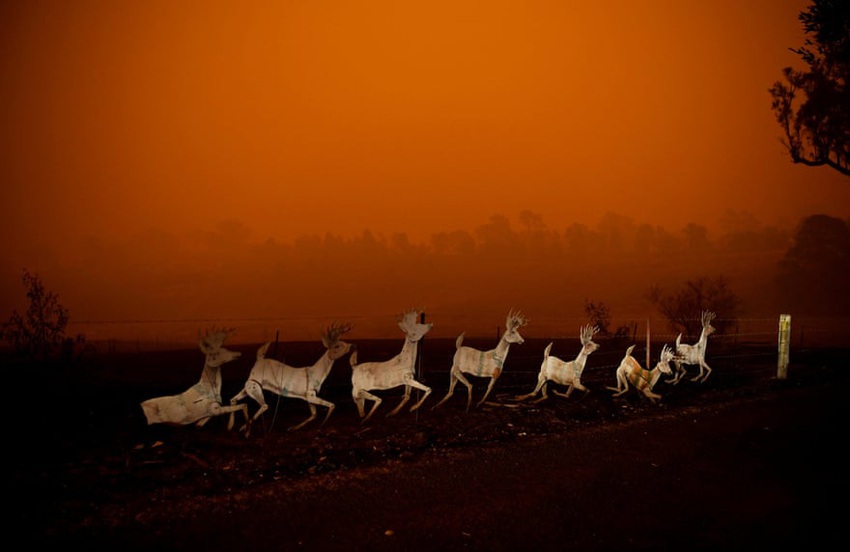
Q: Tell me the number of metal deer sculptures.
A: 7